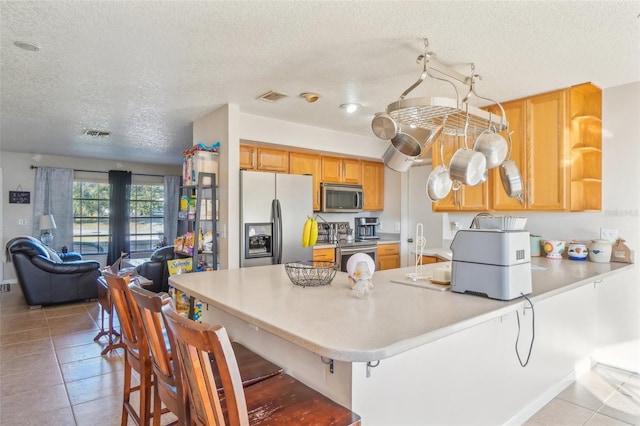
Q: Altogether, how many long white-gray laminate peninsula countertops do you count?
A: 1